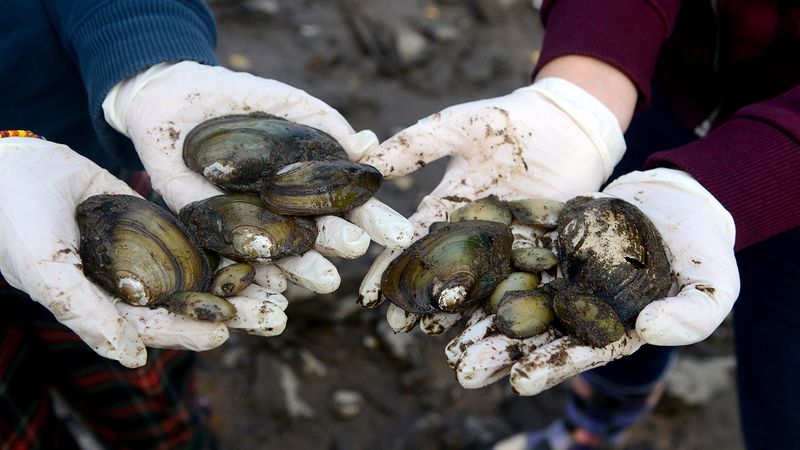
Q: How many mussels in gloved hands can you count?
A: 14